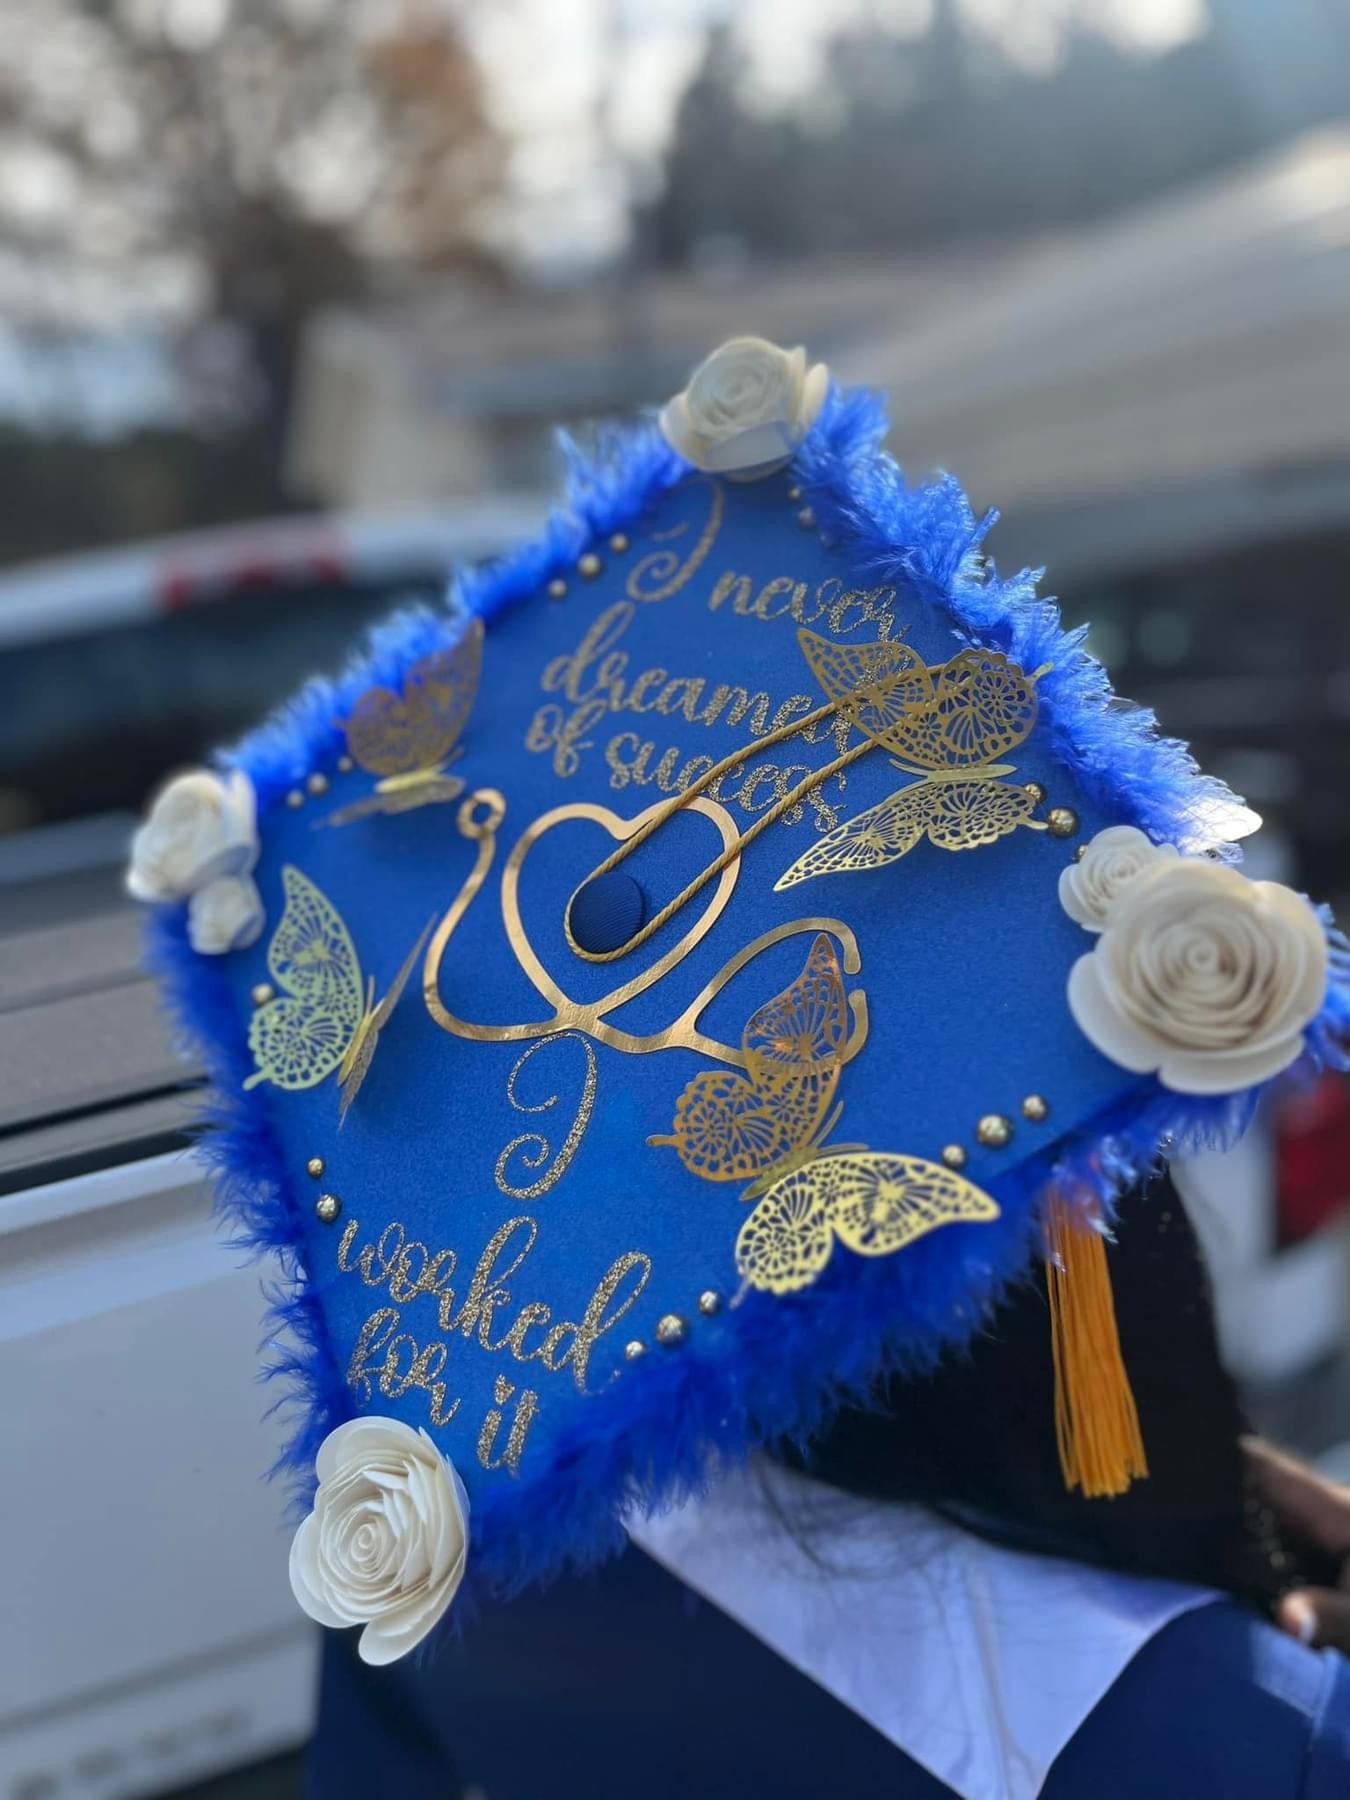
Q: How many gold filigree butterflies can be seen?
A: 4